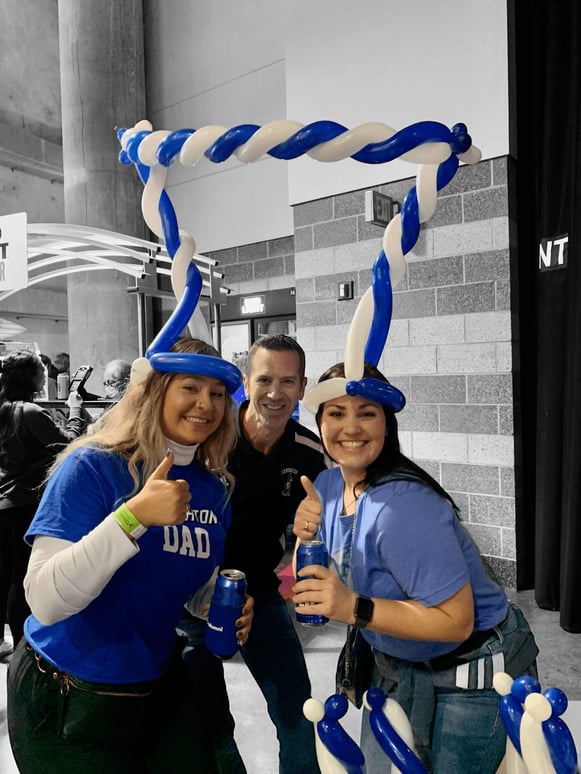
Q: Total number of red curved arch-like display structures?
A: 0